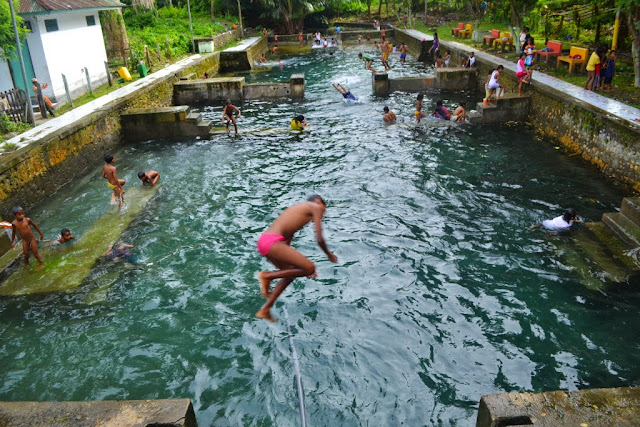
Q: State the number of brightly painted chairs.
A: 6